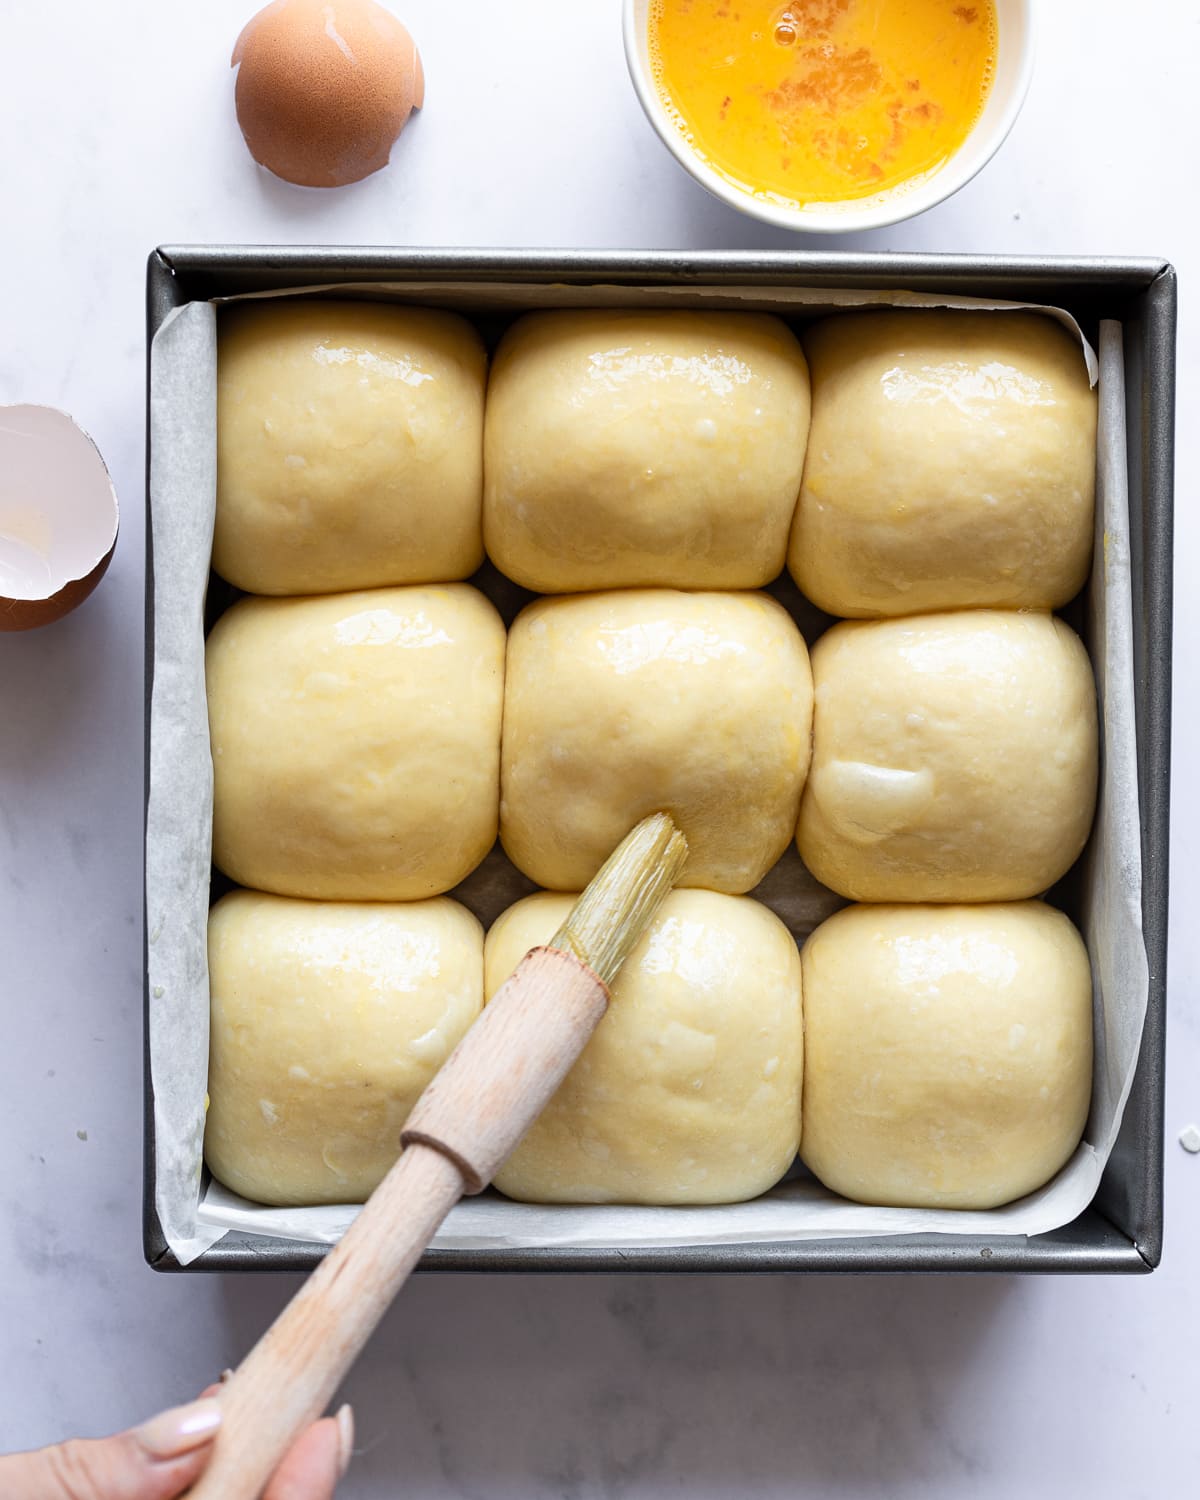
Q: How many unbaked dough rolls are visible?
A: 9